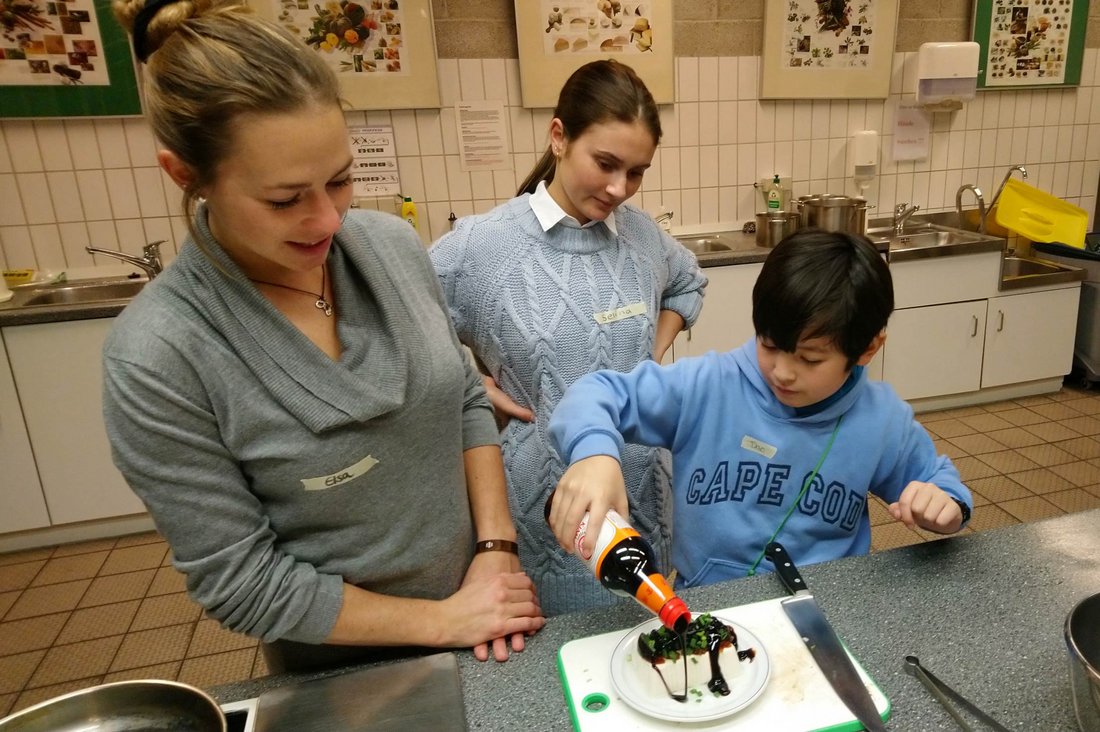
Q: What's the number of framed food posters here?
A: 5